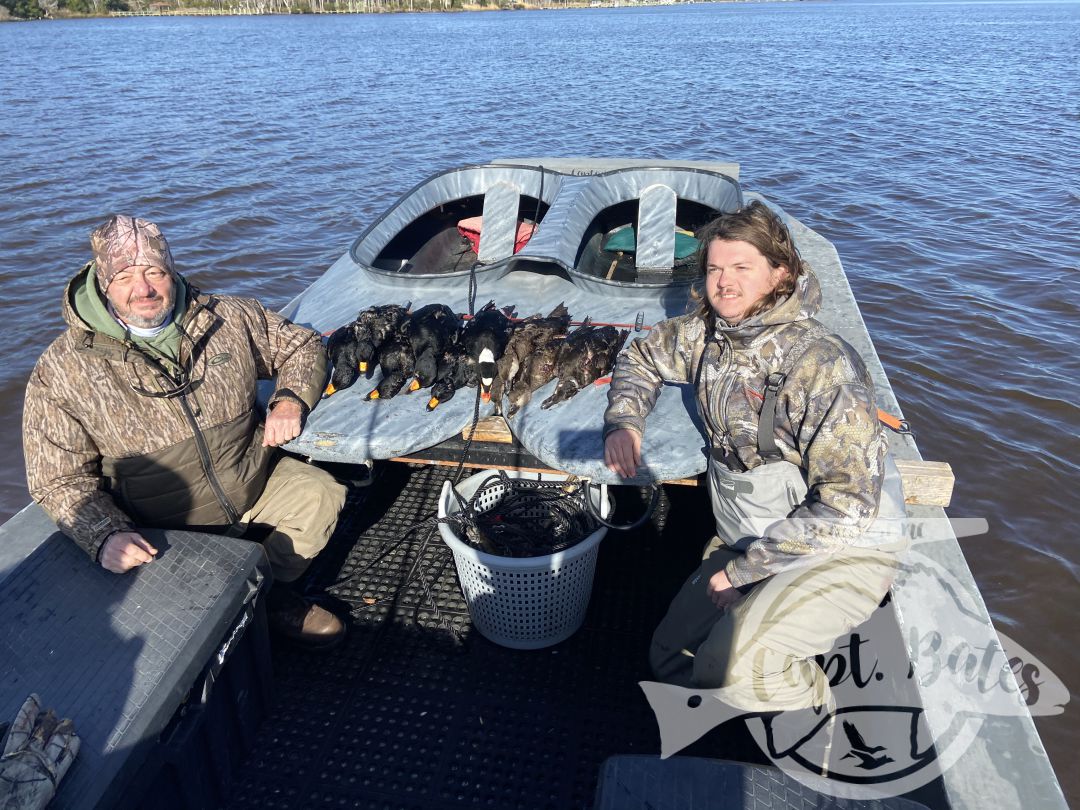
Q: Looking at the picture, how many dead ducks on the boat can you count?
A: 9